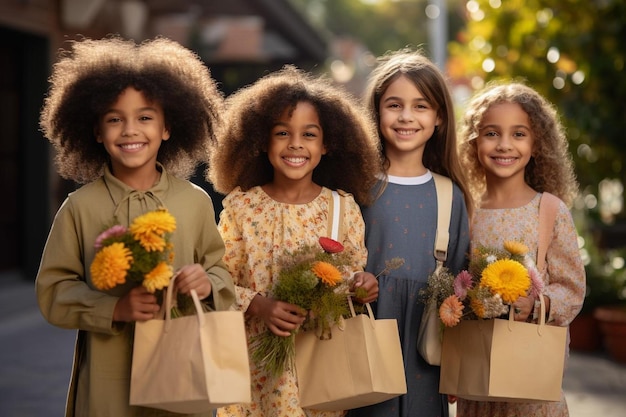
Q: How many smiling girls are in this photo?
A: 4